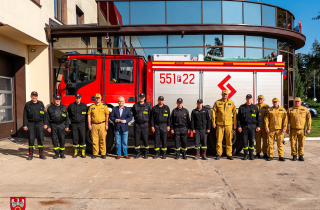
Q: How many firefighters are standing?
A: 13